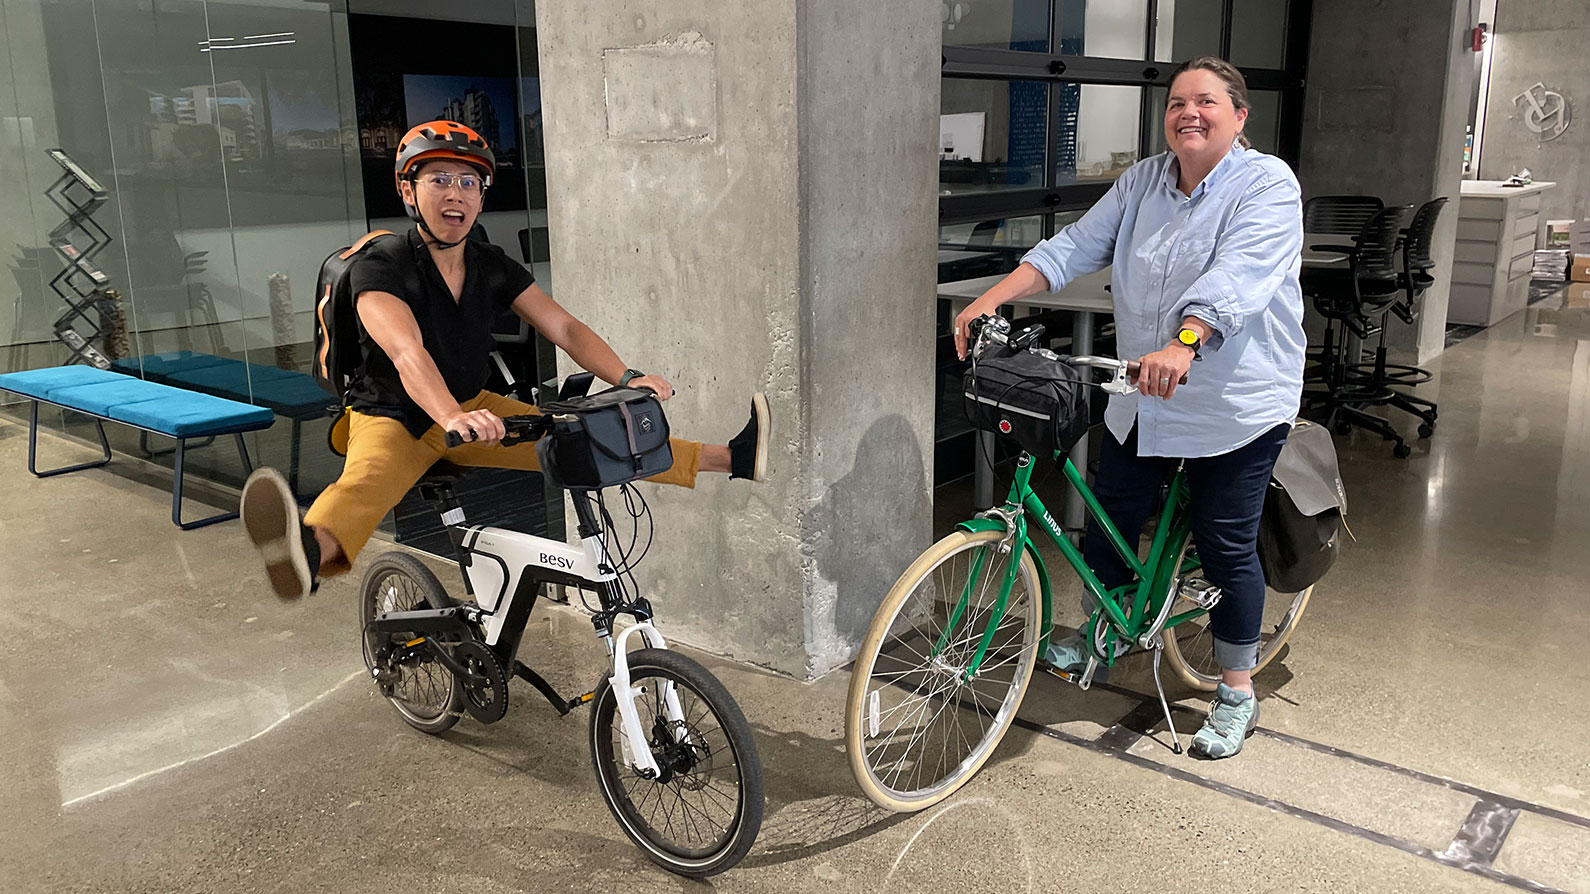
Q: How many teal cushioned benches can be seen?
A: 1